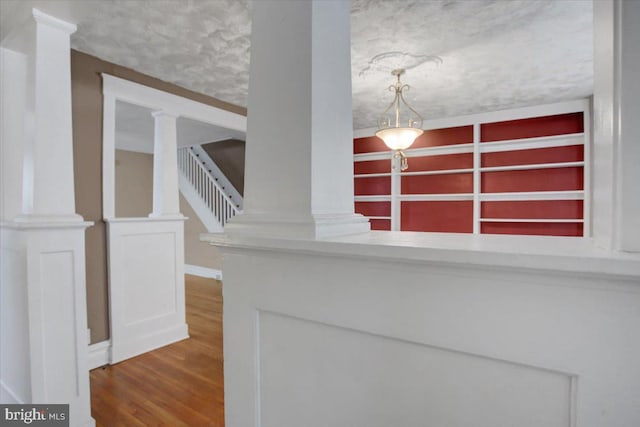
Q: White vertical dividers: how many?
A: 2